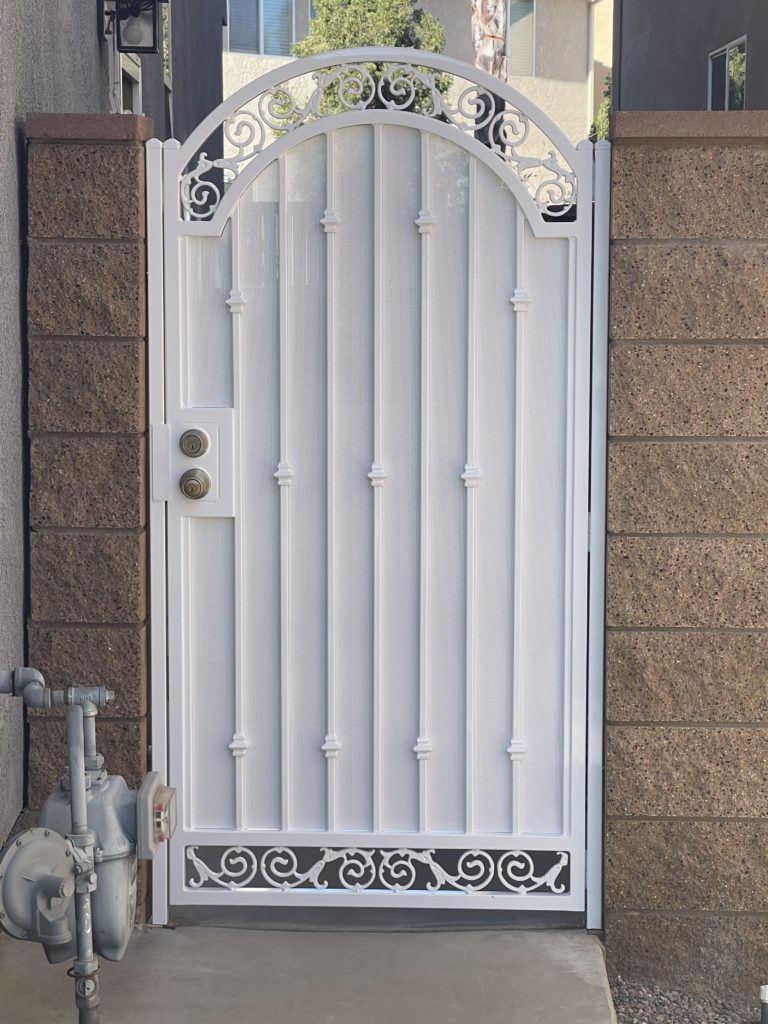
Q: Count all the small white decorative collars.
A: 11